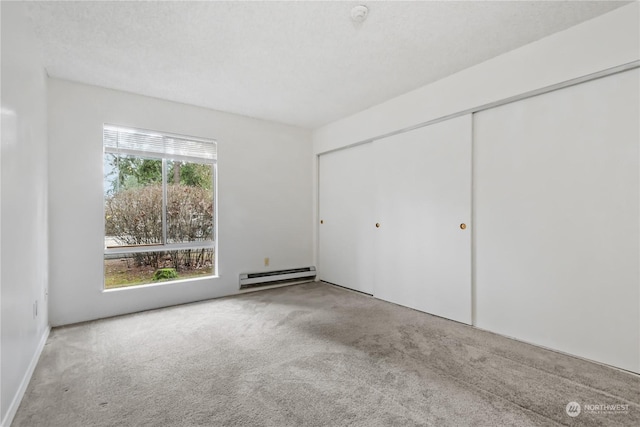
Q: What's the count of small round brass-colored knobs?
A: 3